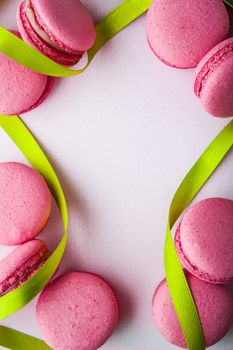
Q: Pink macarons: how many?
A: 9